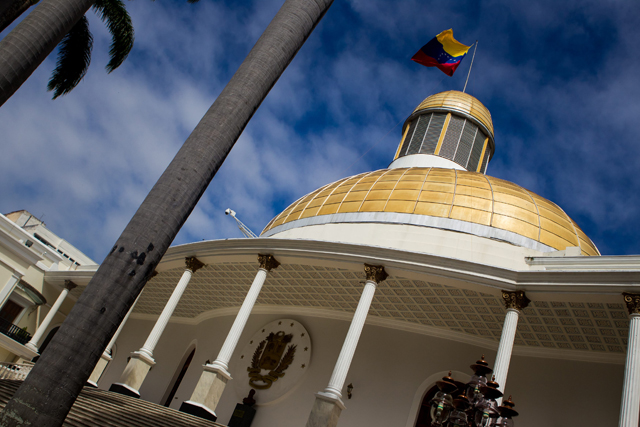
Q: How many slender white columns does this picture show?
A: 7